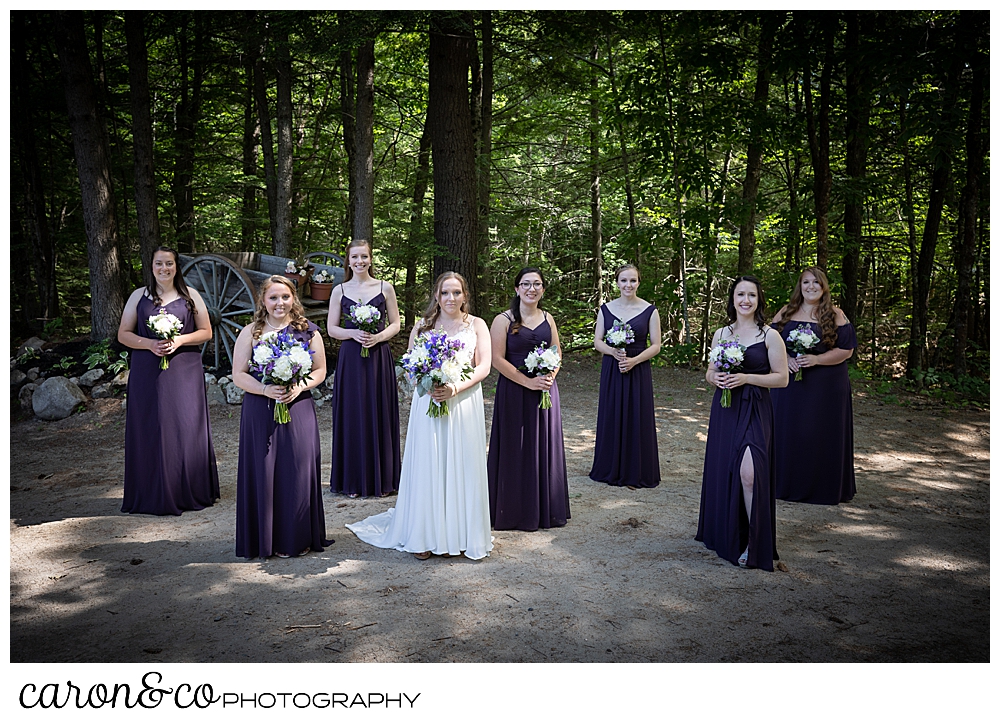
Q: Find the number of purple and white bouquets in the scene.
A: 8